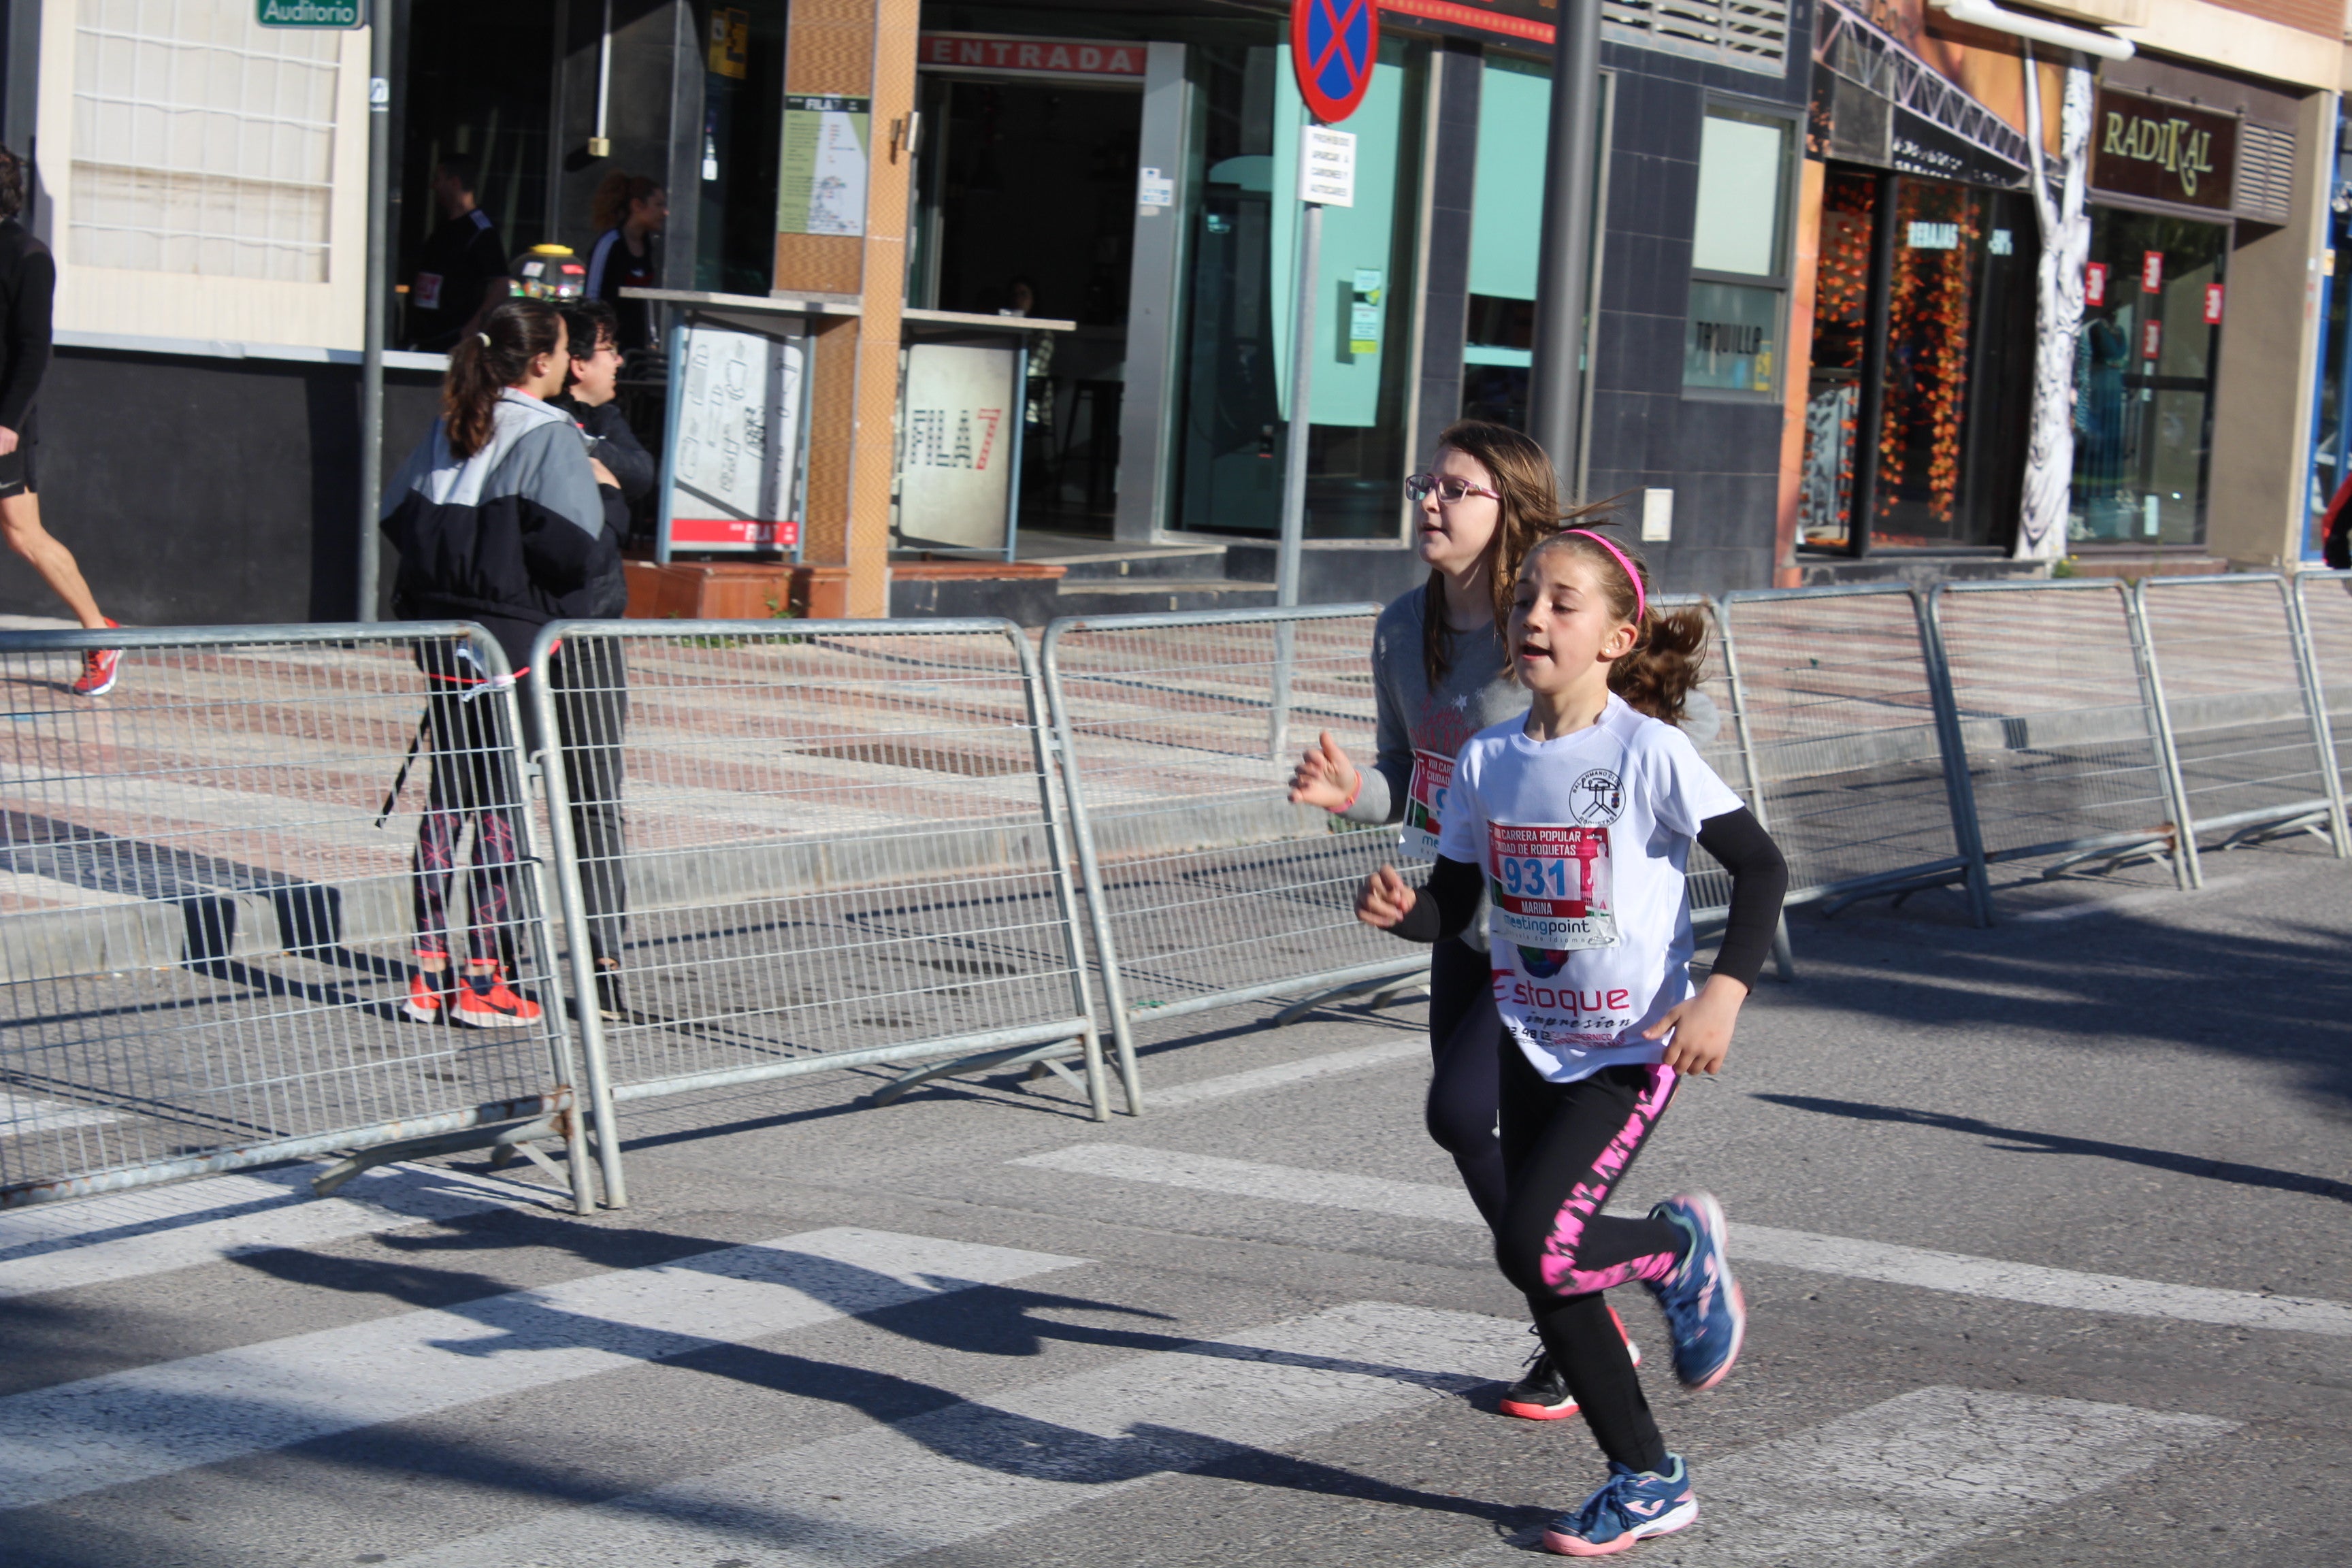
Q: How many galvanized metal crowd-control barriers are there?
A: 8